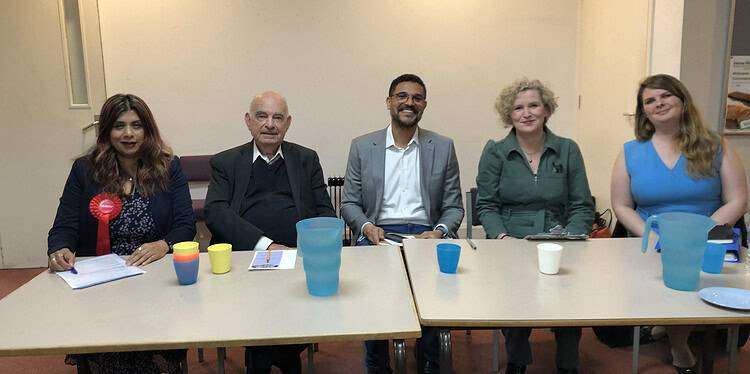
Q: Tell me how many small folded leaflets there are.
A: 1